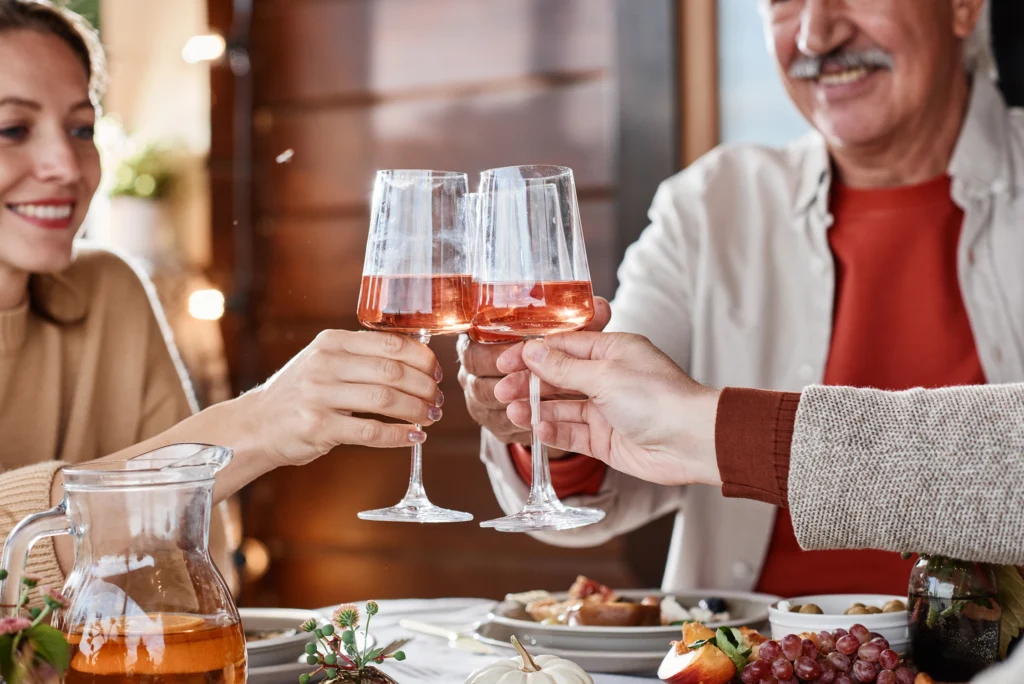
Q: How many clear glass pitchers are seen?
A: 1